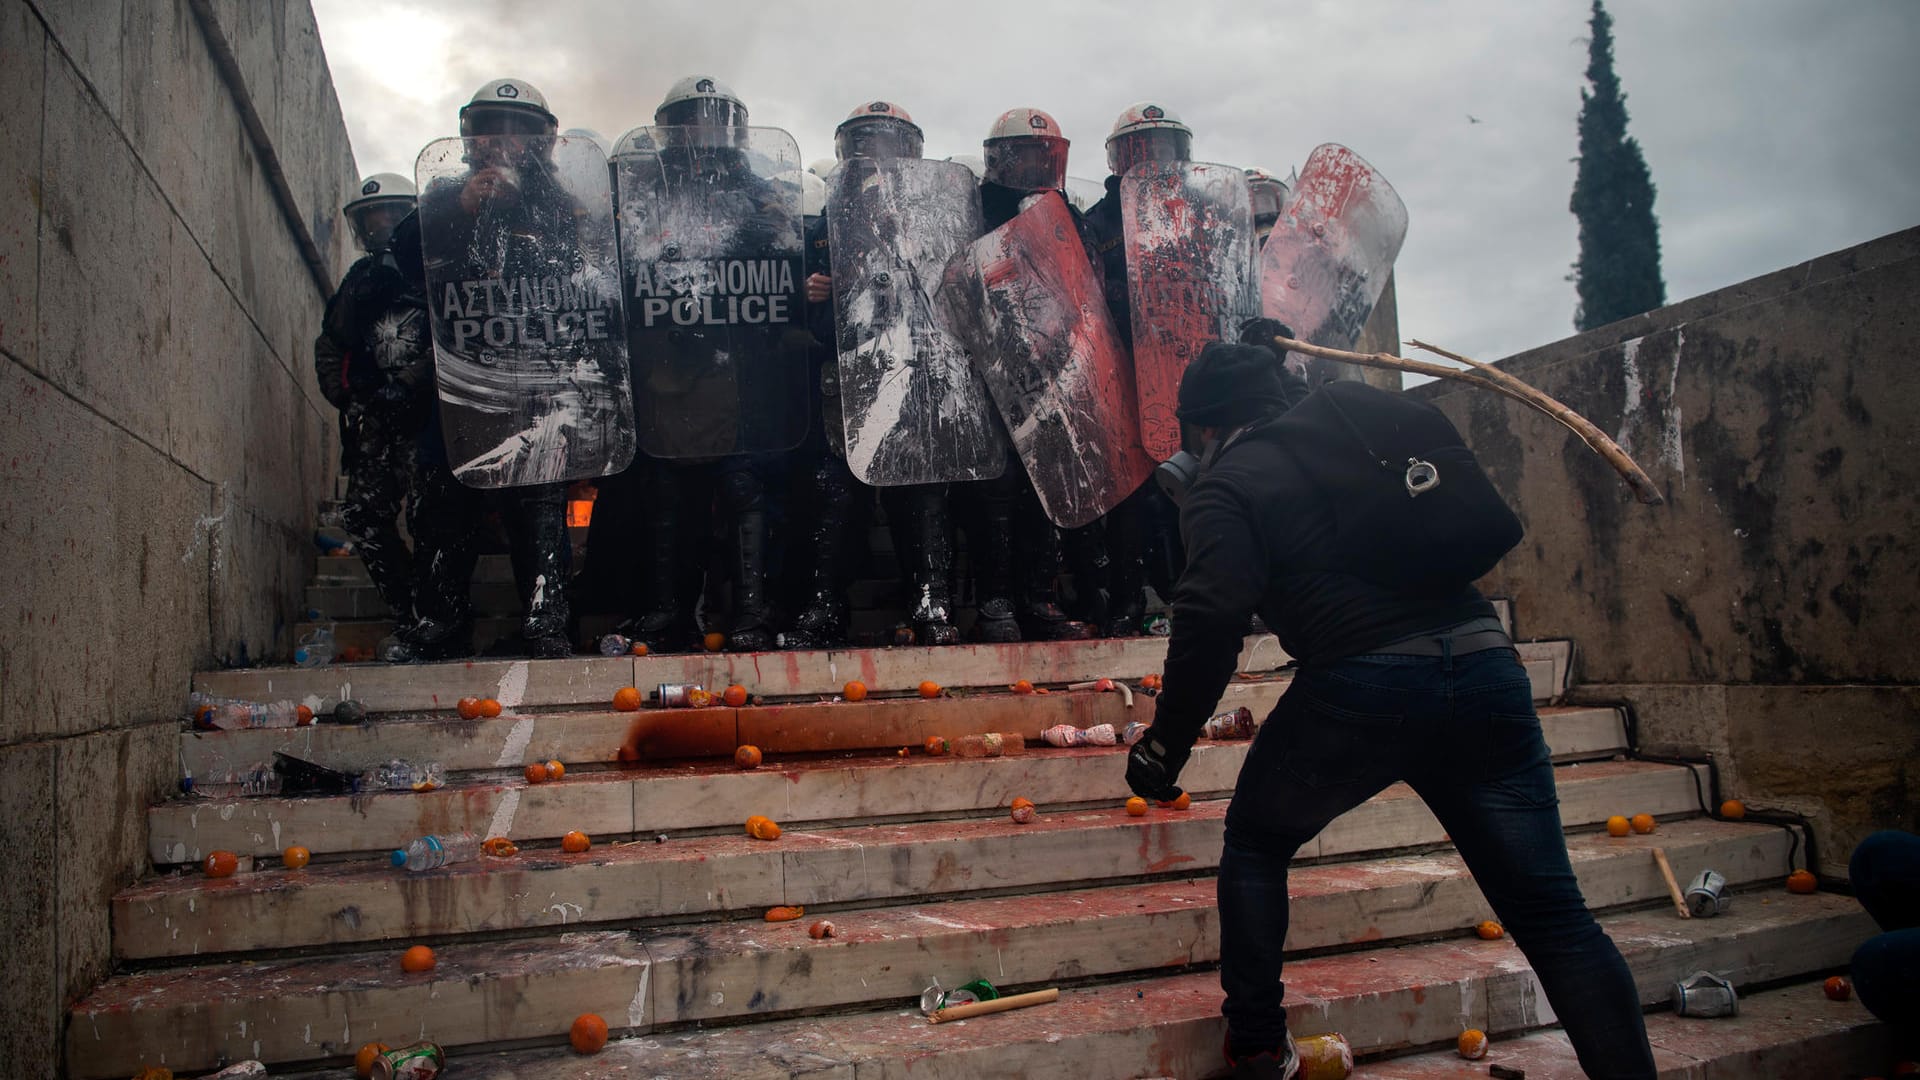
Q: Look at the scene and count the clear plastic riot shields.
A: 6